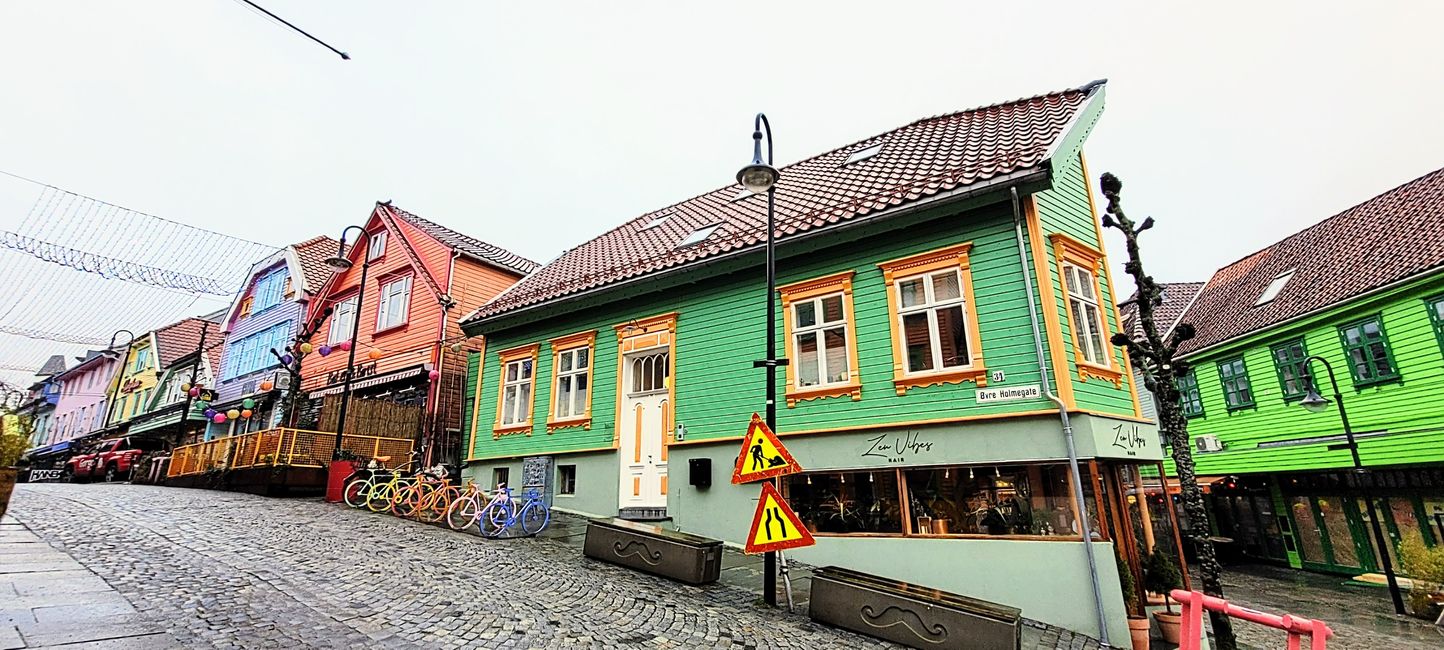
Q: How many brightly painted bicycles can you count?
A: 6